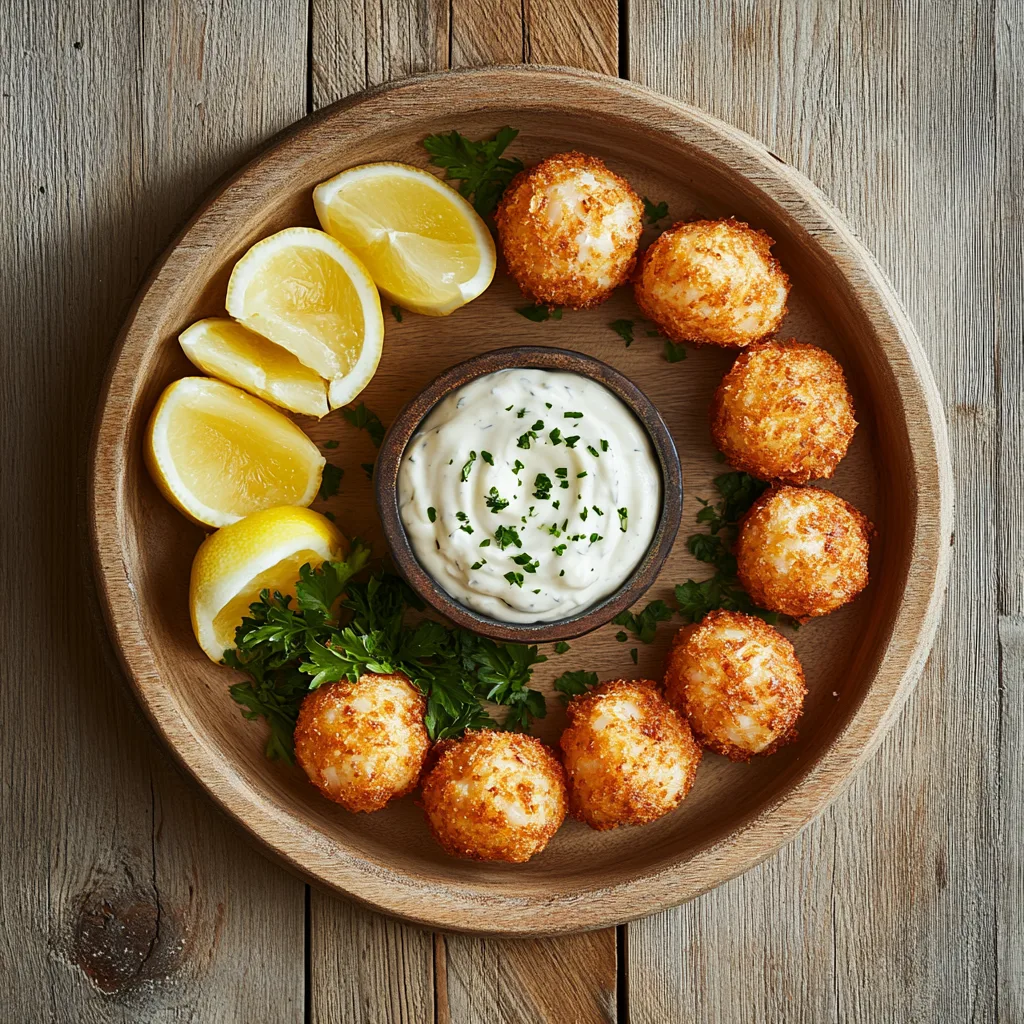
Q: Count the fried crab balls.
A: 8